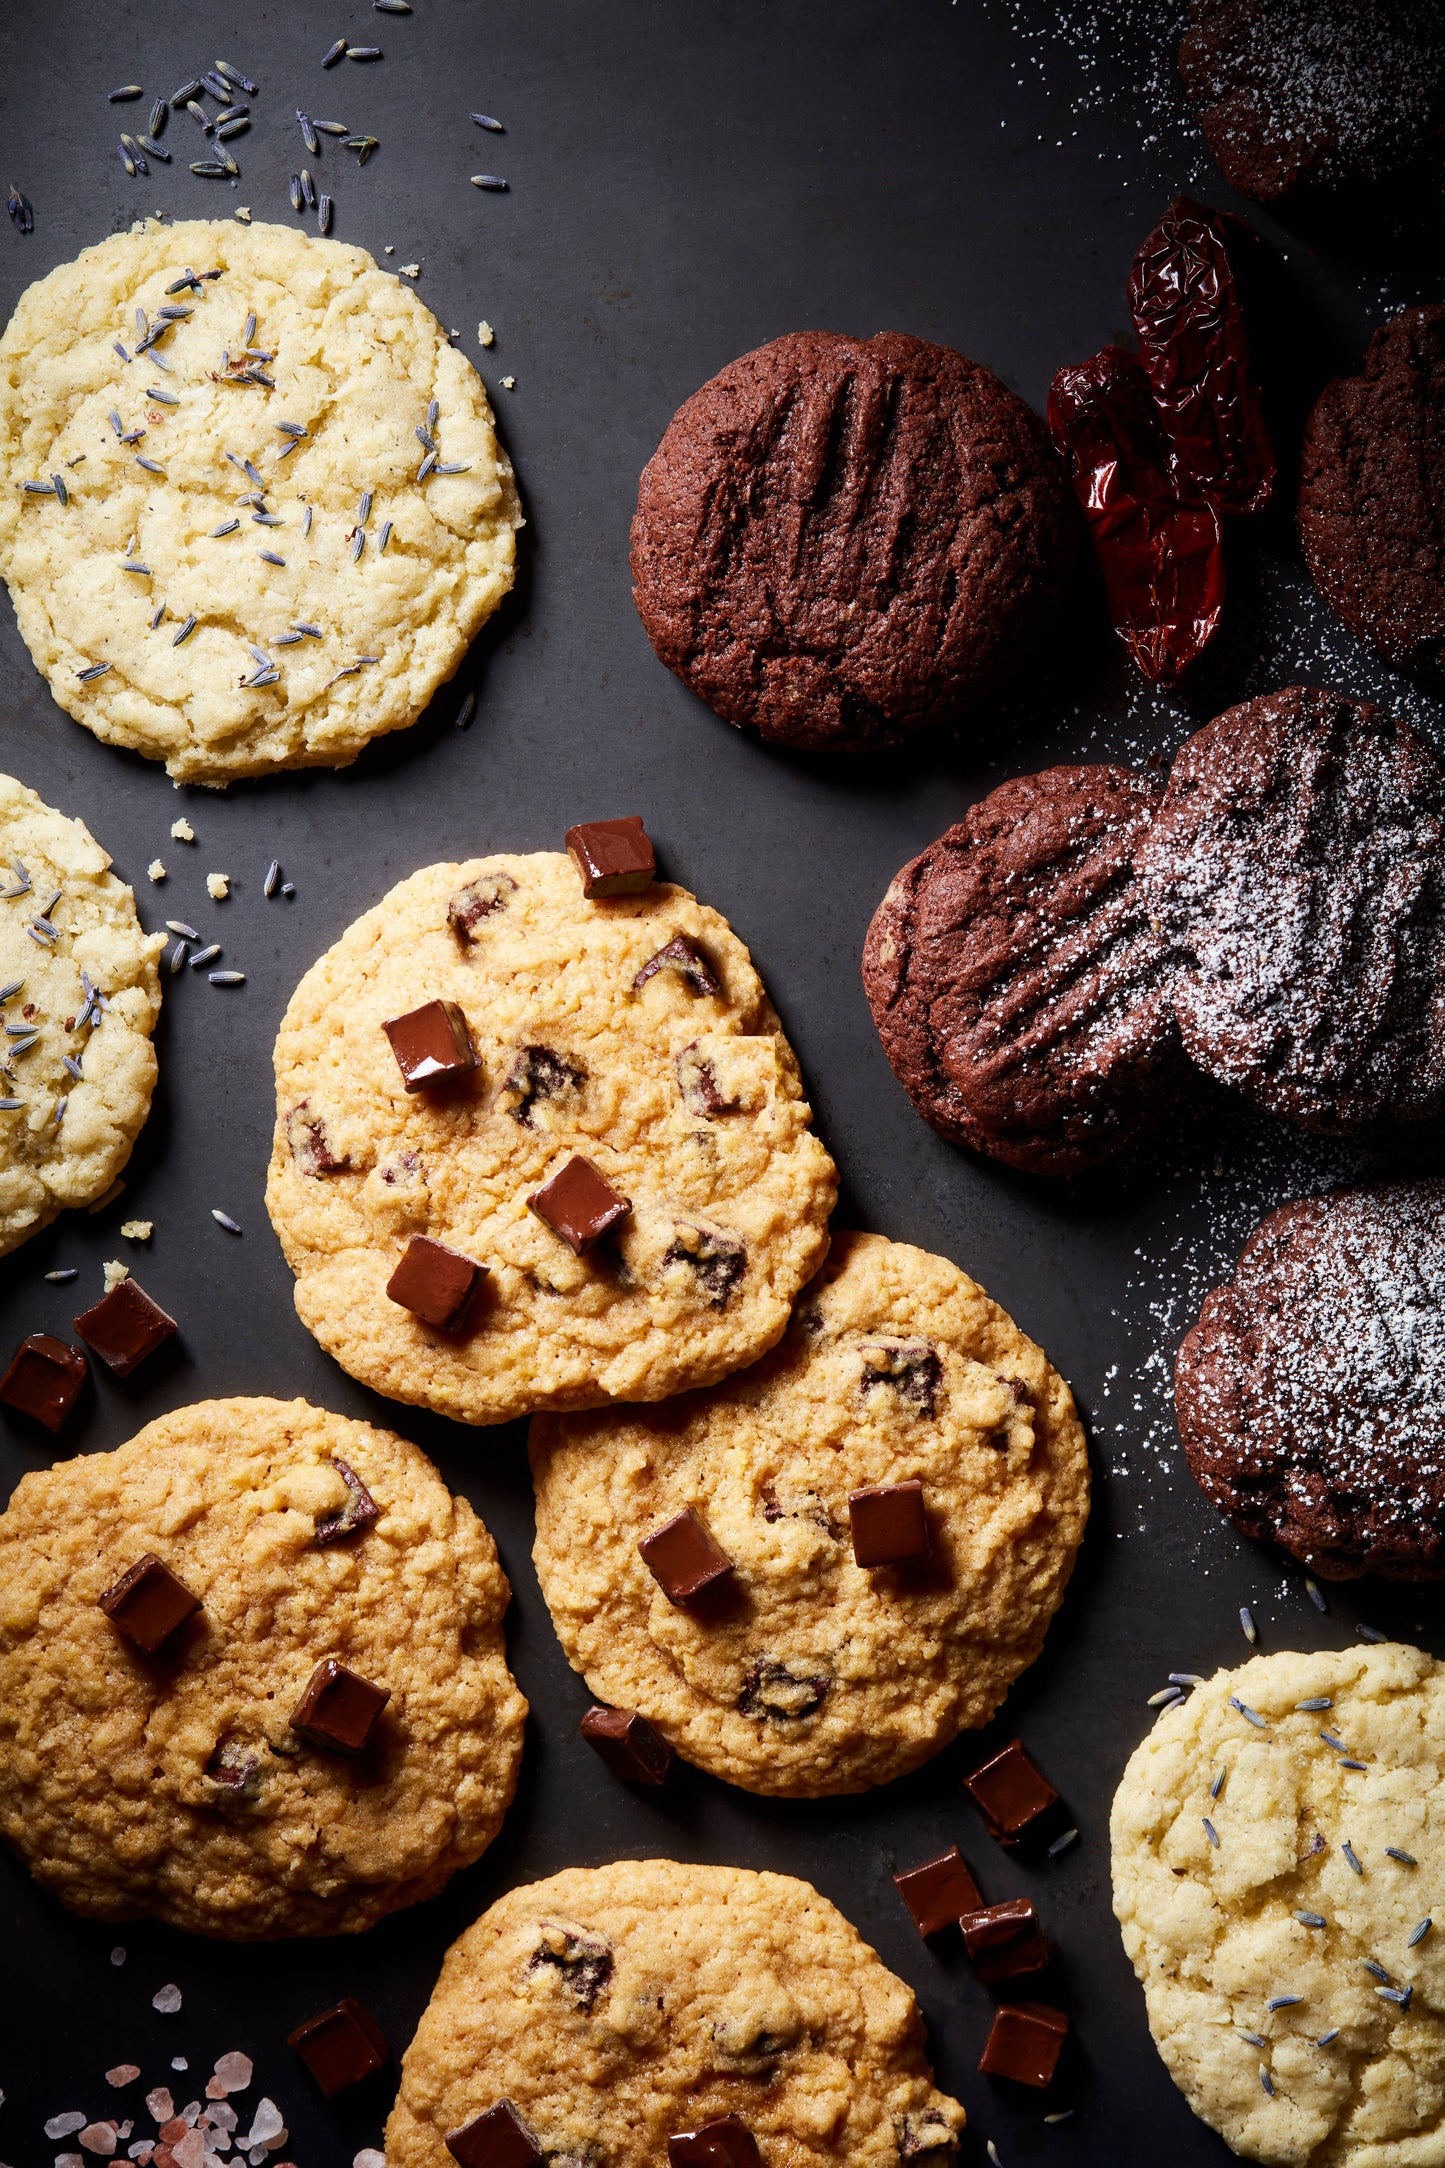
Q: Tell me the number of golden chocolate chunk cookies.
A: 4